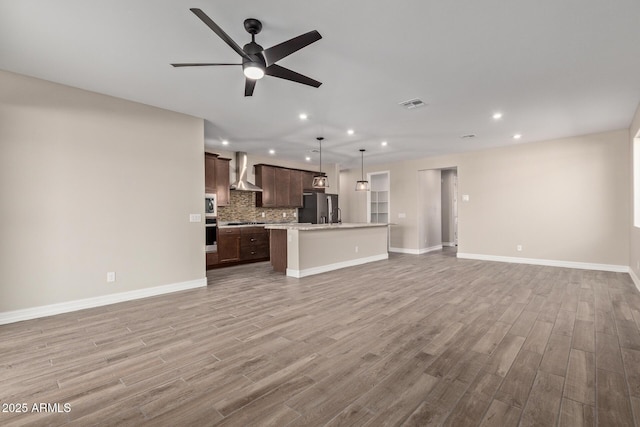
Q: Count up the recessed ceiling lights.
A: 8